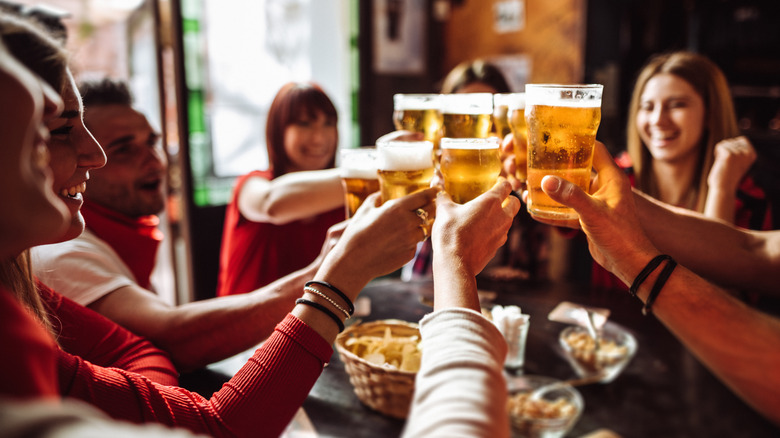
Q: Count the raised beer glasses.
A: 8